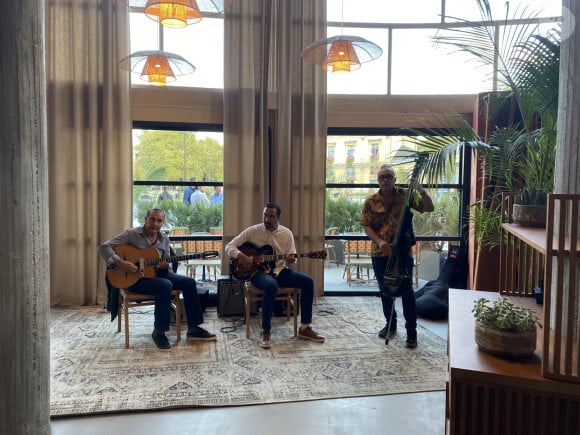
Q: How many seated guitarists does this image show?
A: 2